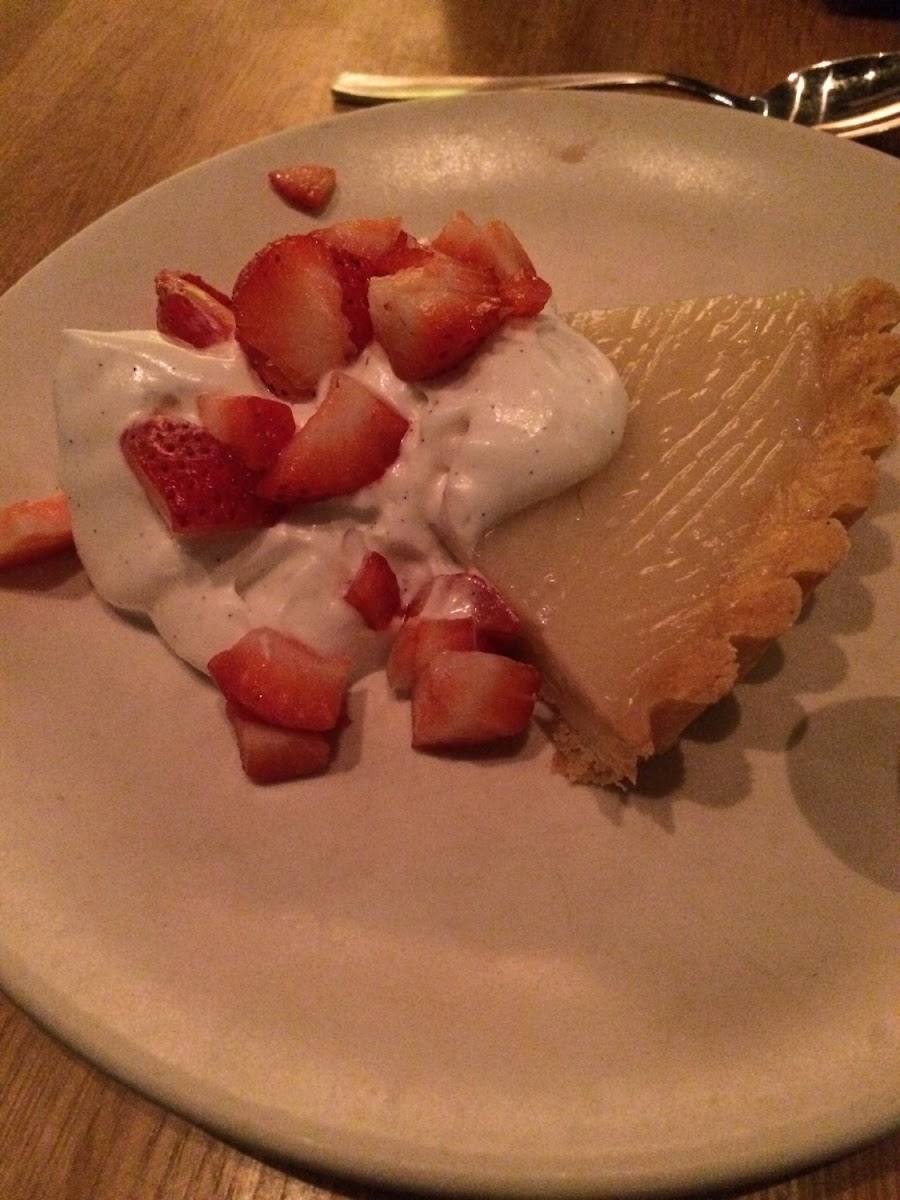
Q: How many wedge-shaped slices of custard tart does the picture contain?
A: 1